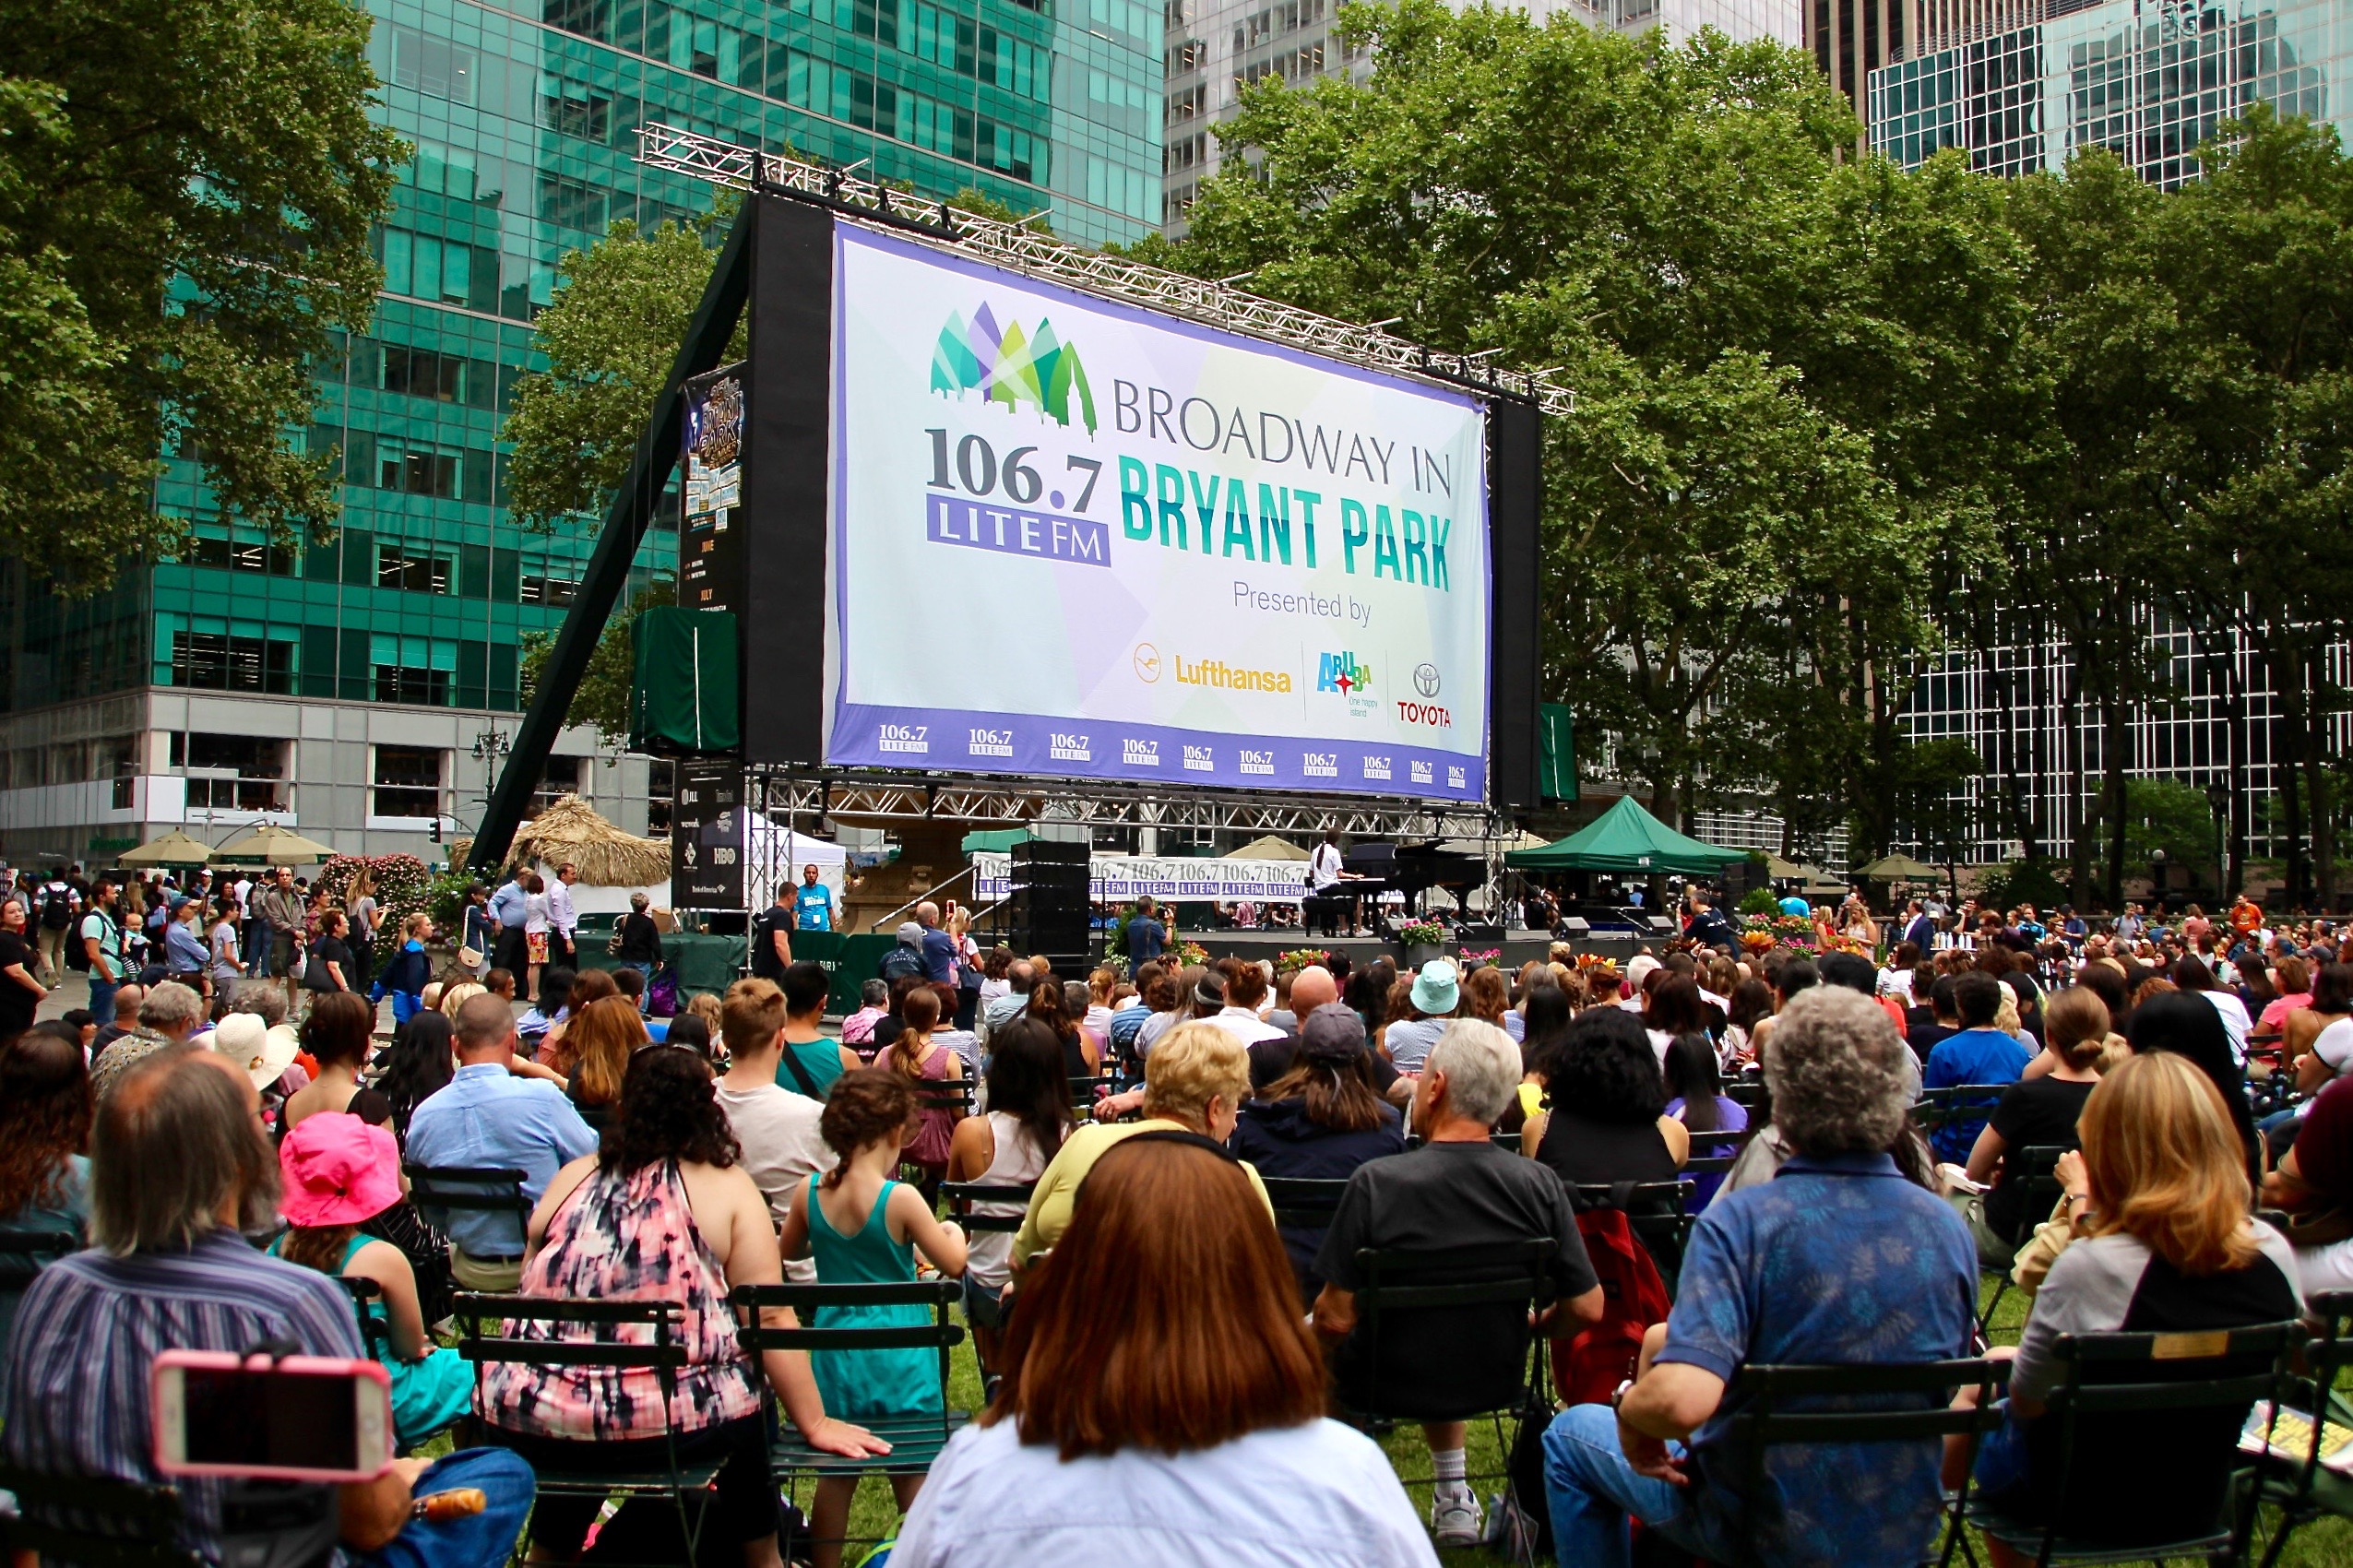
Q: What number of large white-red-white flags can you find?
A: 0